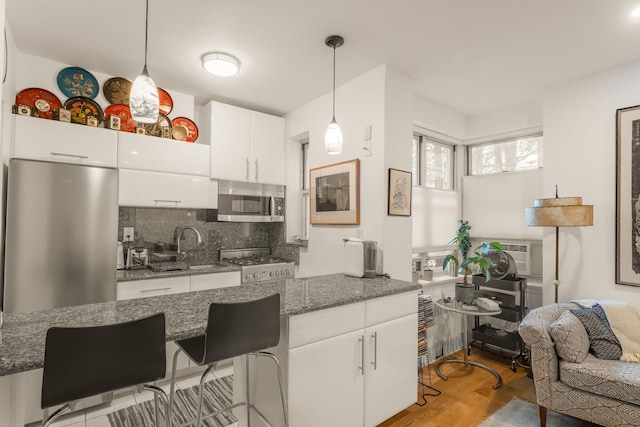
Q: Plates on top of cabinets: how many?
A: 8